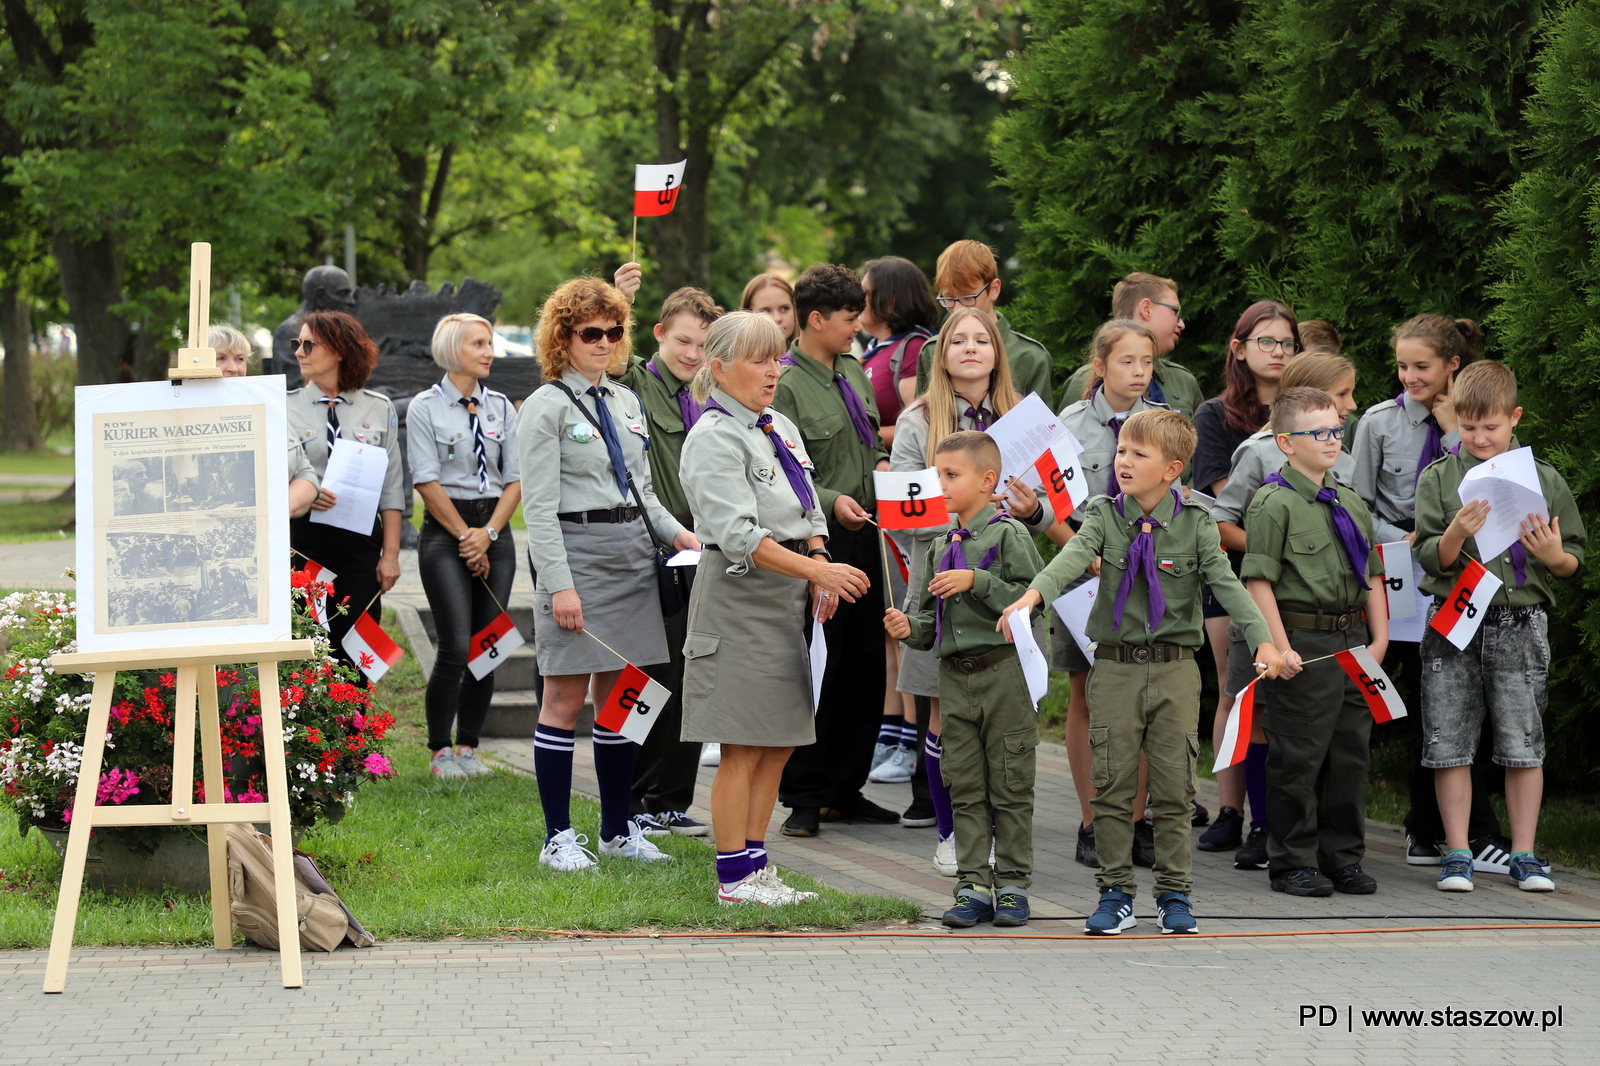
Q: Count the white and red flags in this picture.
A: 12